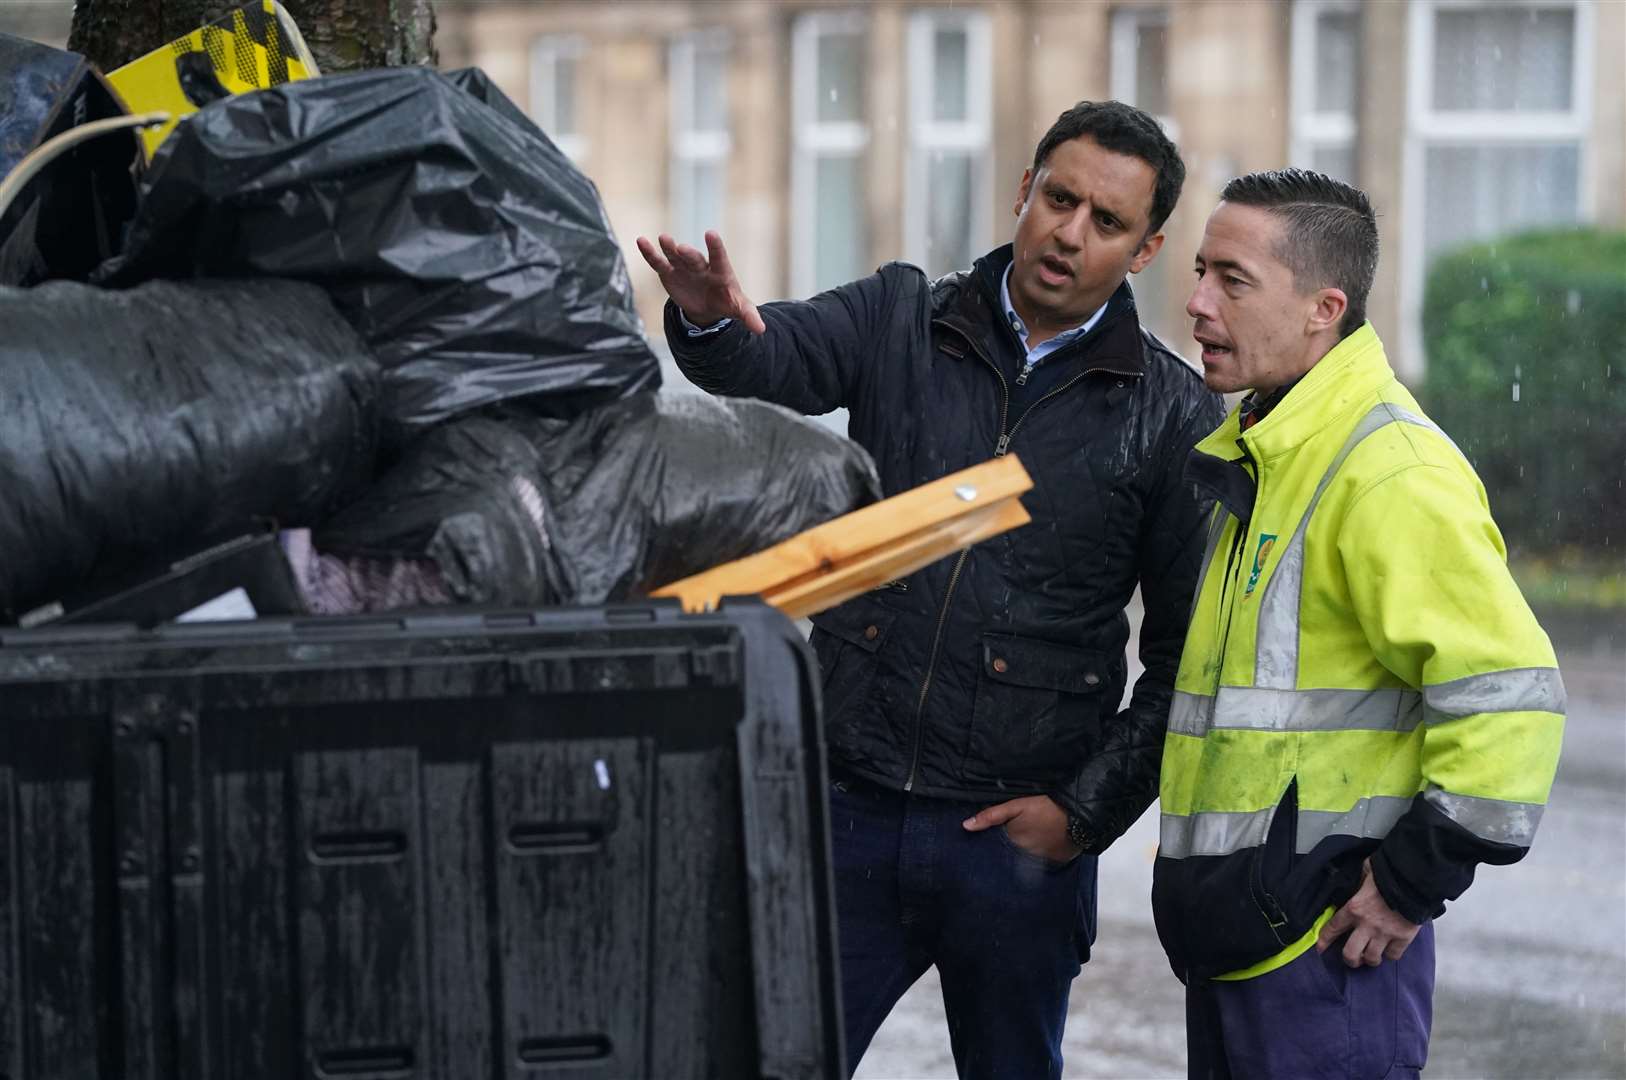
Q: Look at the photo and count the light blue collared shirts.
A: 1